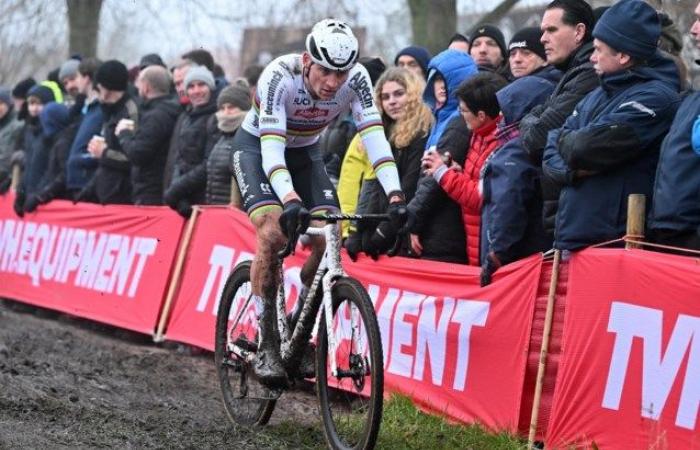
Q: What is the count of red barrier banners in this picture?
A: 3